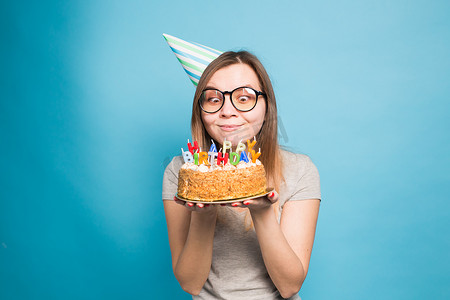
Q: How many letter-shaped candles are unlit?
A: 13